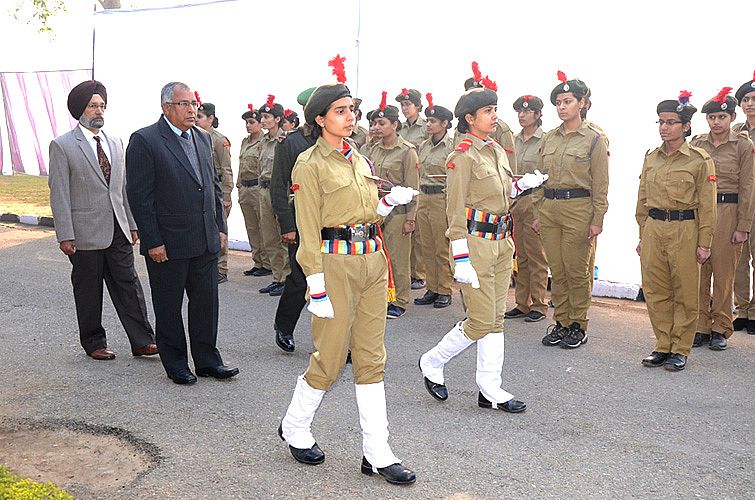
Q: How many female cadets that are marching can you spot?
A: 2